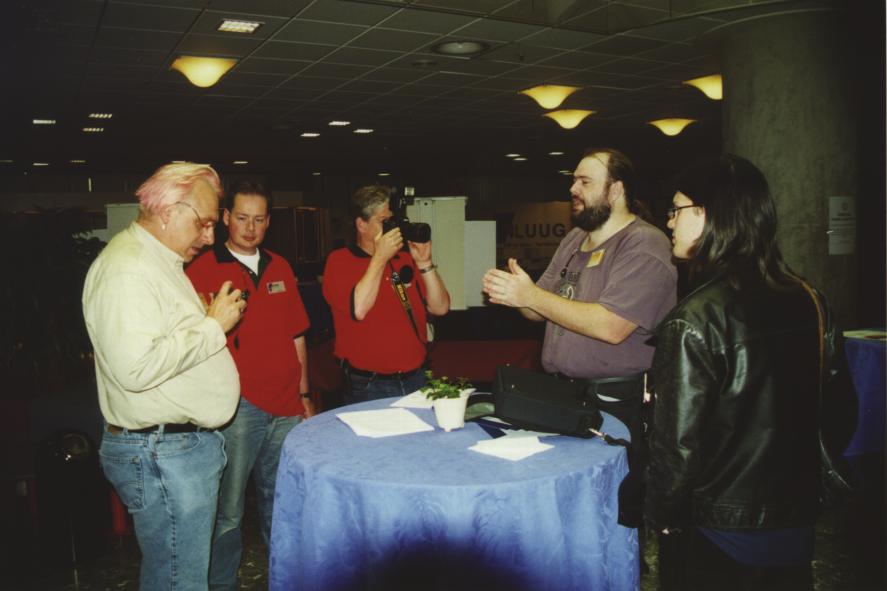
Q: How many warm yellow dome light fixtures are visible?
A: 5